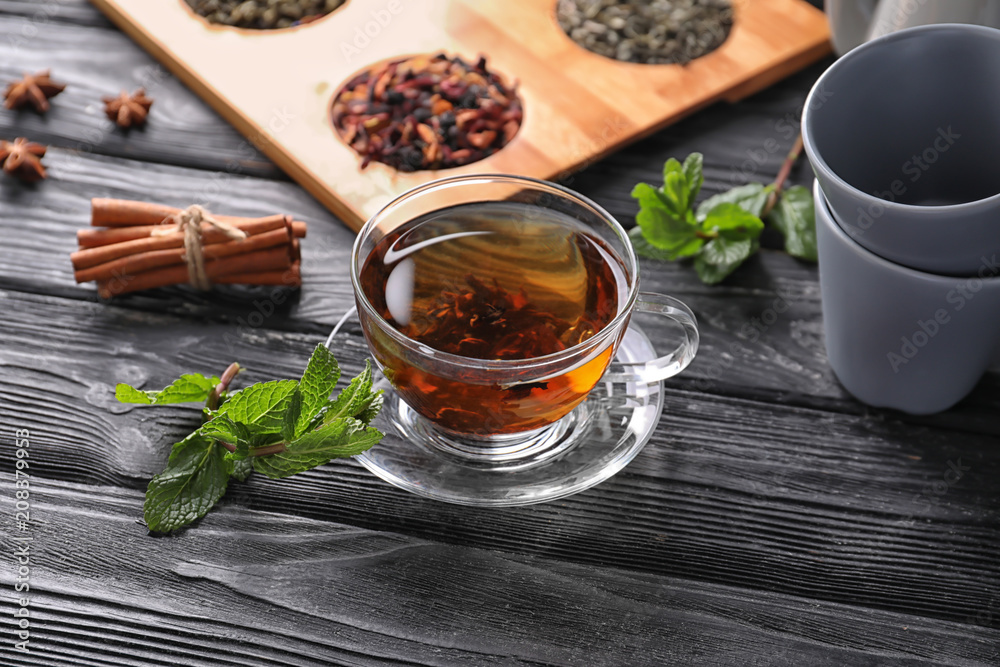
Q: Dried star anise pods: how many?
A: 3